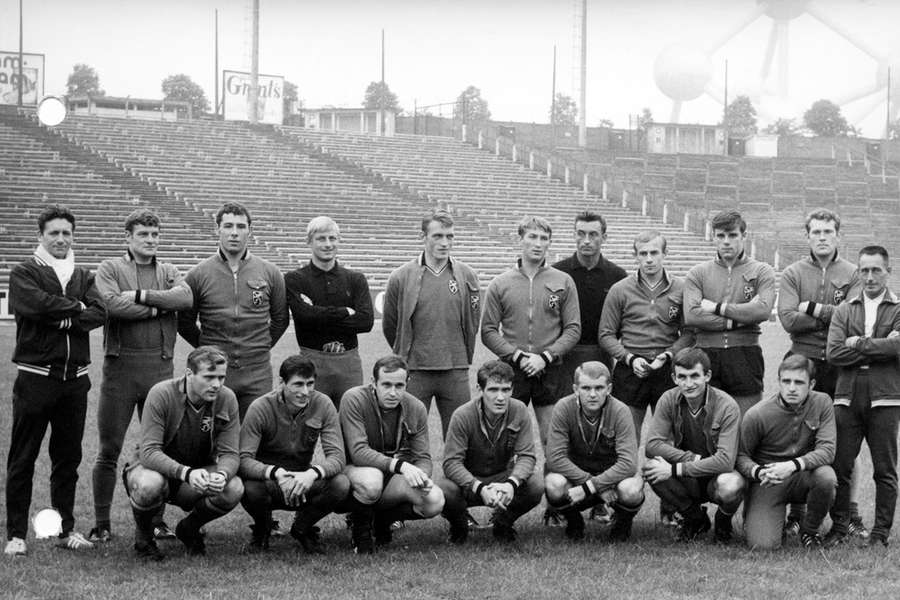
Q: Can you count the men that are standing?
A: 11